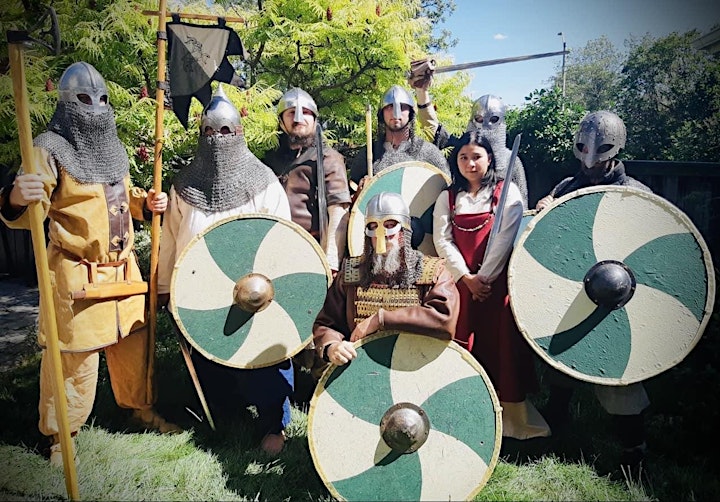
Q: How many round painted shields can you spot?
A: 4